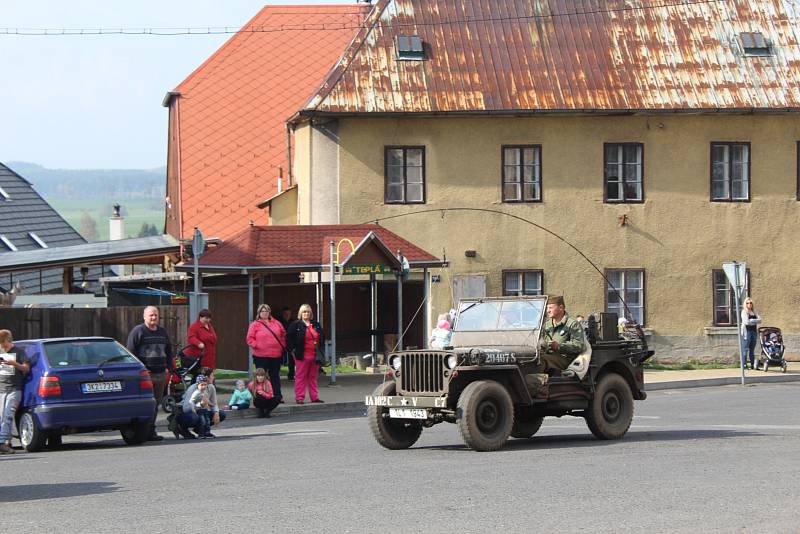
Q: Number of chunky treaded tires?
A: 4